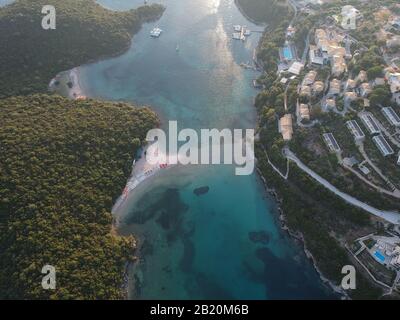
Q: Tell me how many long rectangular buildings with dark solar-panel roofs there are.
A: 5